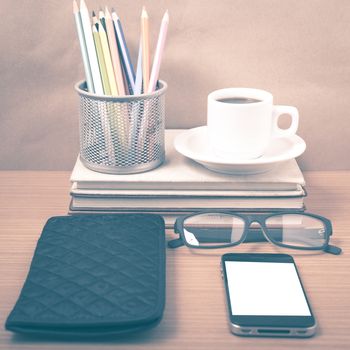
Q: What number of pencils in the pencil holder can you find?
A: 11